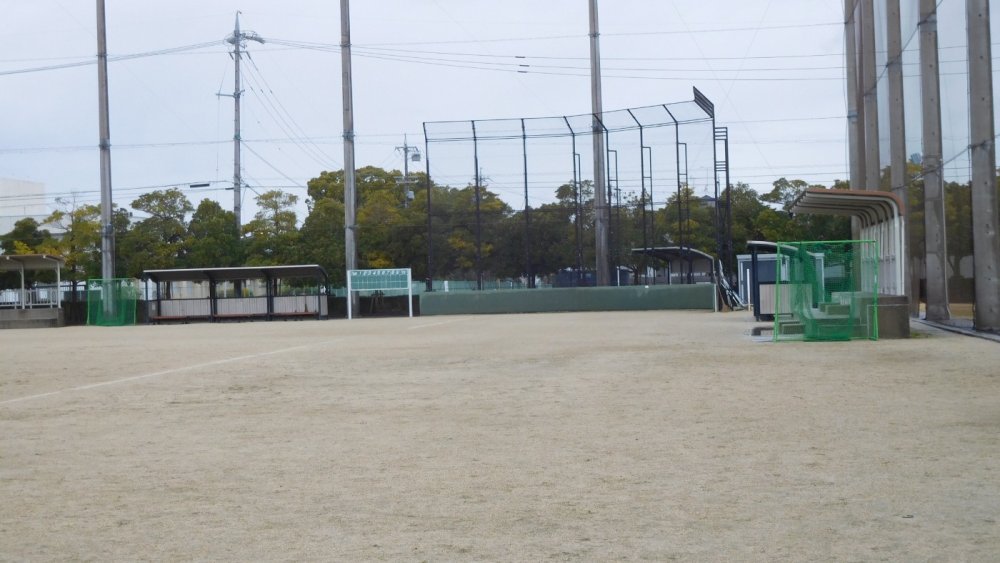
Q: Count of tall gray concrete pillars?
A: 8